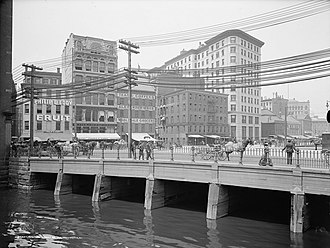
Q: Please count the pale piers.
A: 5